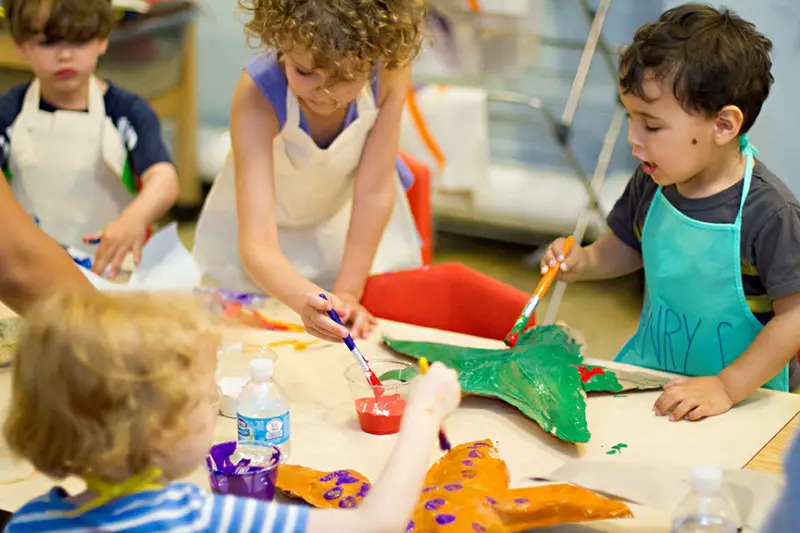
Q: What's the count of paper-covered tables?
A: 1